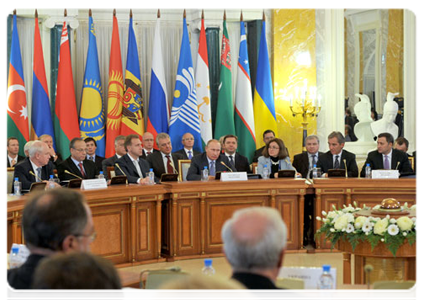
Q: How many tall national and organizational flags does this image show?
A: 12